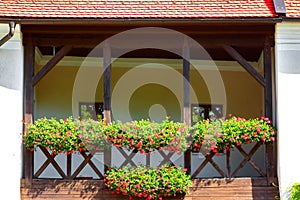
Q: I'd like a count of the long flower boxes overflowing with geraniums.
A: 4